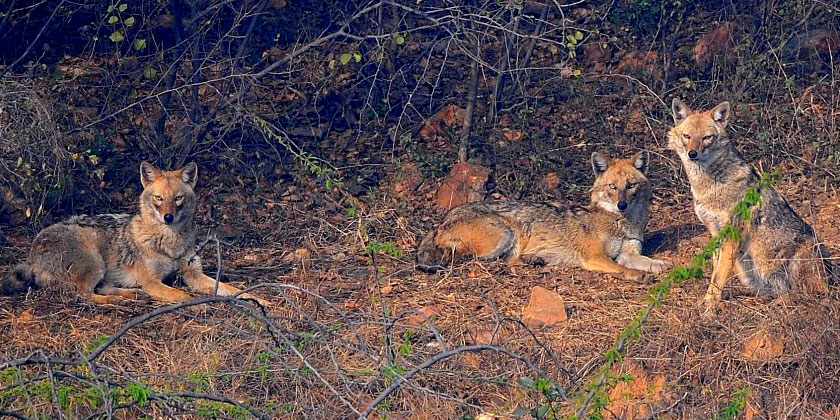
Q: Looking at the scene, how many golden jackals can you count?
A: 3